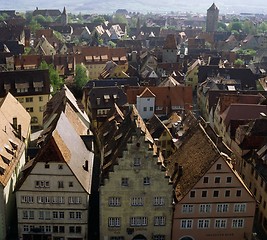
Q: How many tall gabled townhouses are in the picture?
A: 3